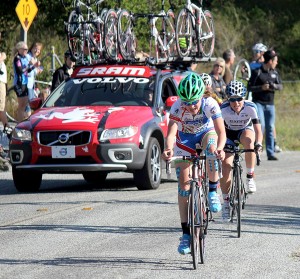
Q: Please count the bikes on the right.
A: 2